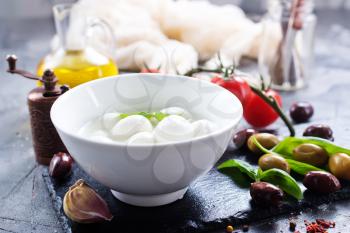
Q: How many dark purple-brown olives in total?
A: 6